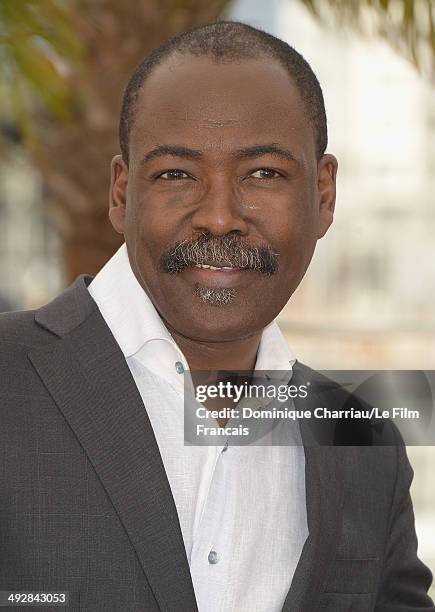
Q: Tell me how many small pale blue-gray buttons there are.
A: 2